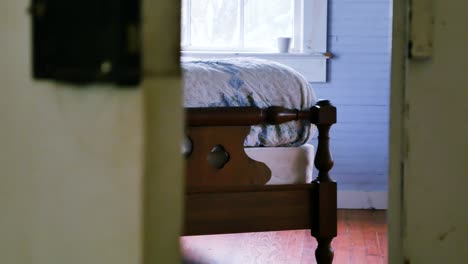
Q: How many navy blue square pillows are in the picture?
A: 0